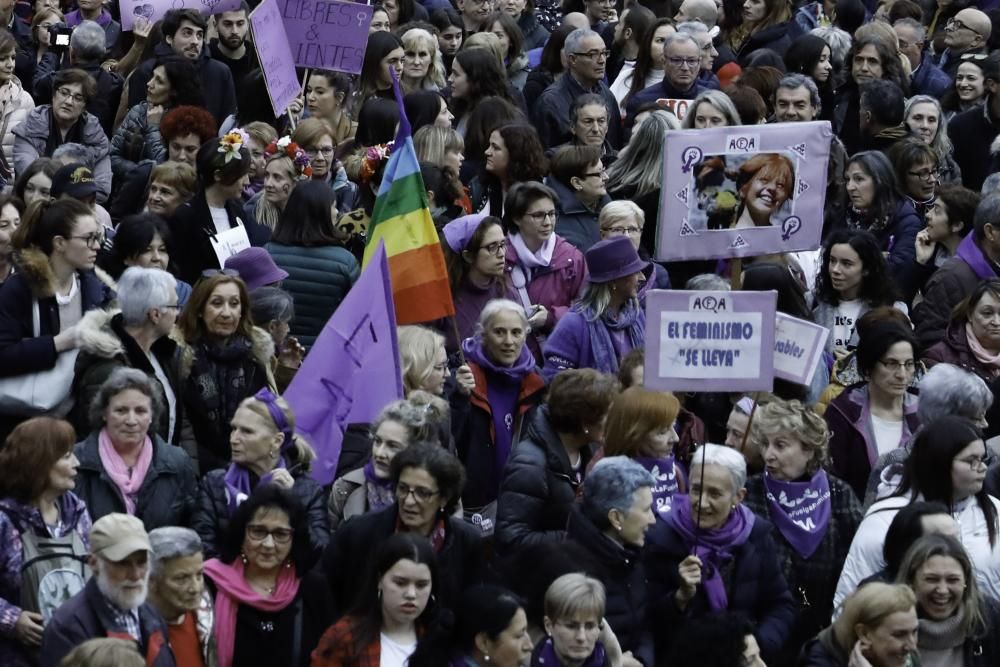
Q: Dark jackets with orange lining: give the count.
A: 1